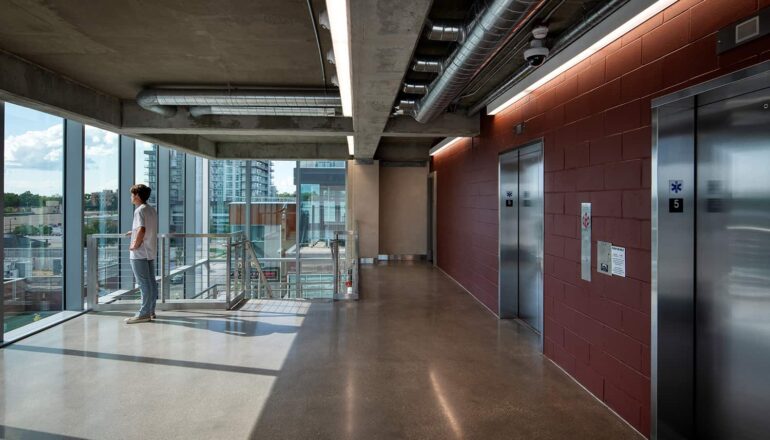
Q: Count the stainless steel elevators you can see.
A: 2